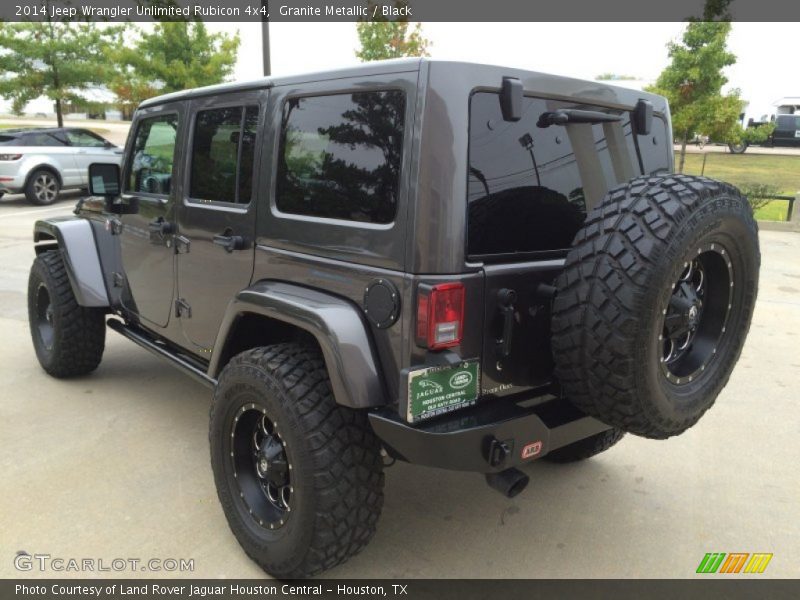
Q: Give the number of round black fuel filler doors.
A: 1